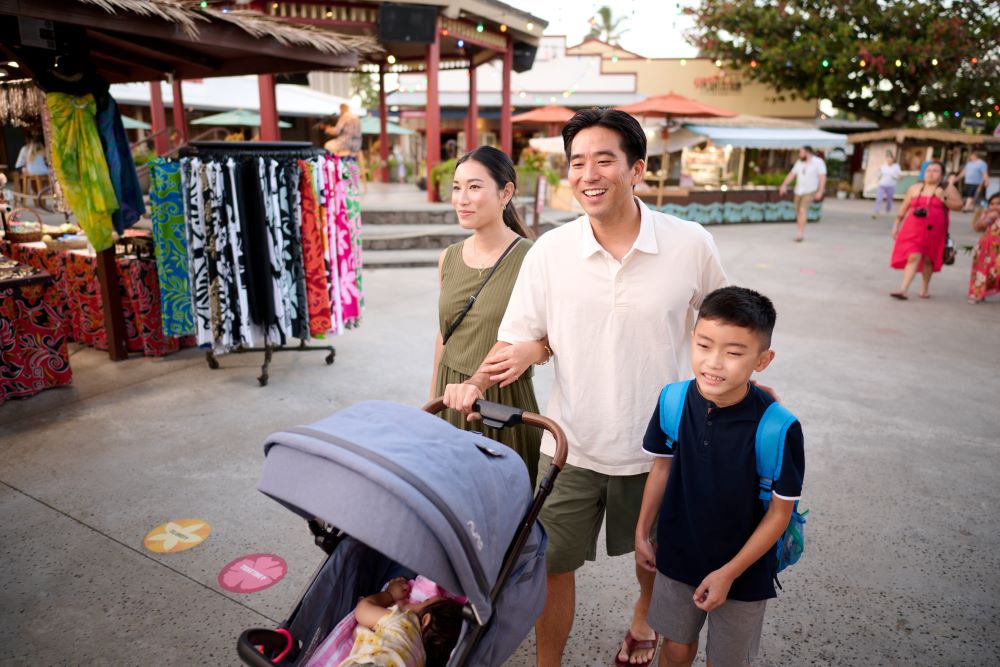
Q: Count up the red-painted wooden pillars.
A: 7